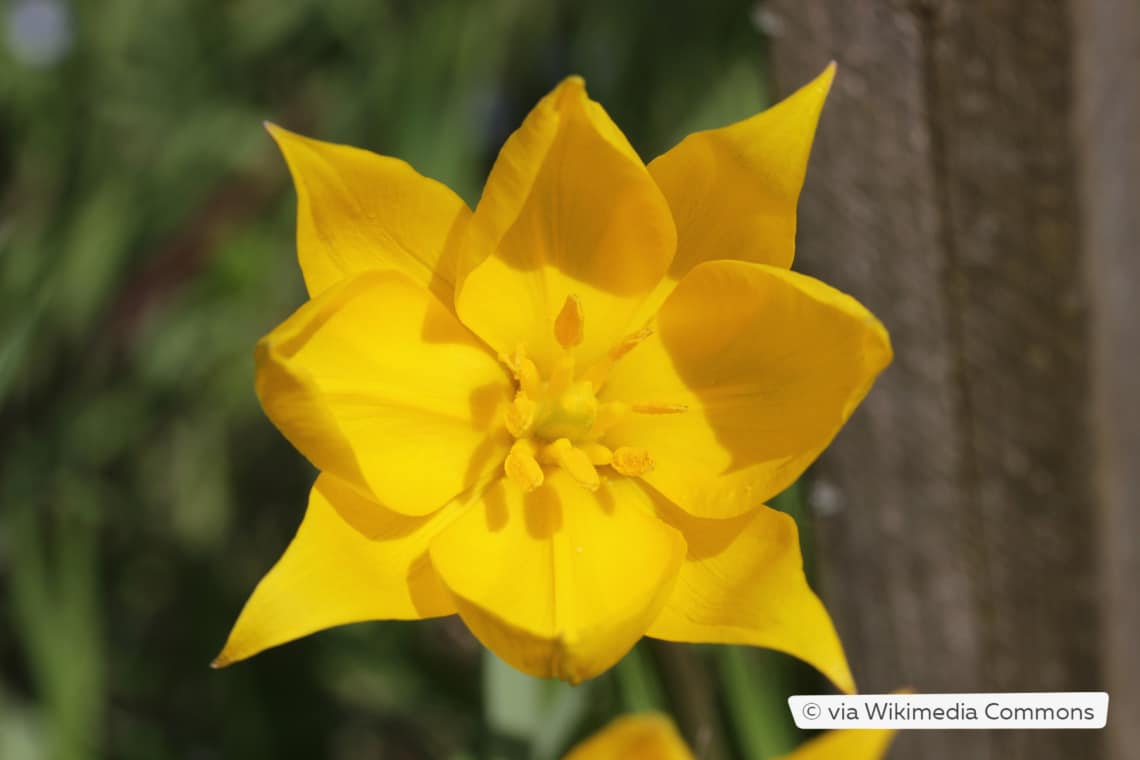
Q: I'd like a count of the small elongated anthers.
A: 8